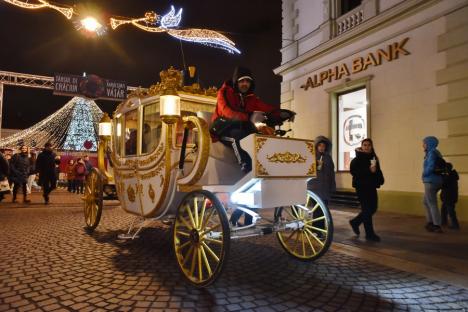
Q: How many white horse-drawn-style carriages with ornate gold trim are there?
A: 1